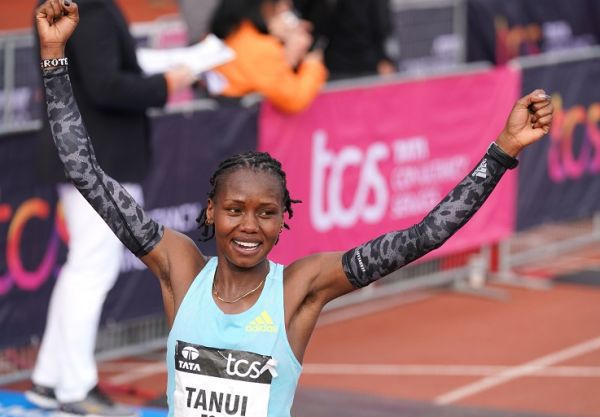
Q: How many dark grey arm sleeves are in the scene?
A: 2